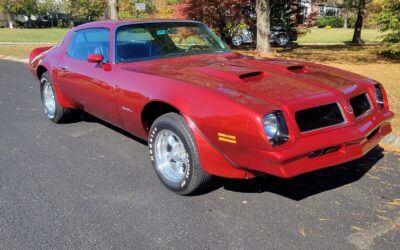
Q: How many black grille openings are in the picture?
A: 2